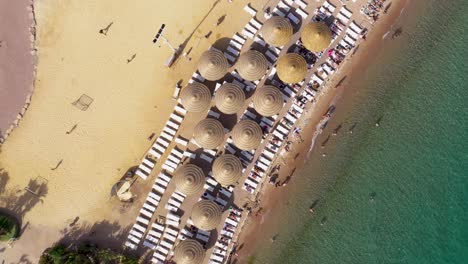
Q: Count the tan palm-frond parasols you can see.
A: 14